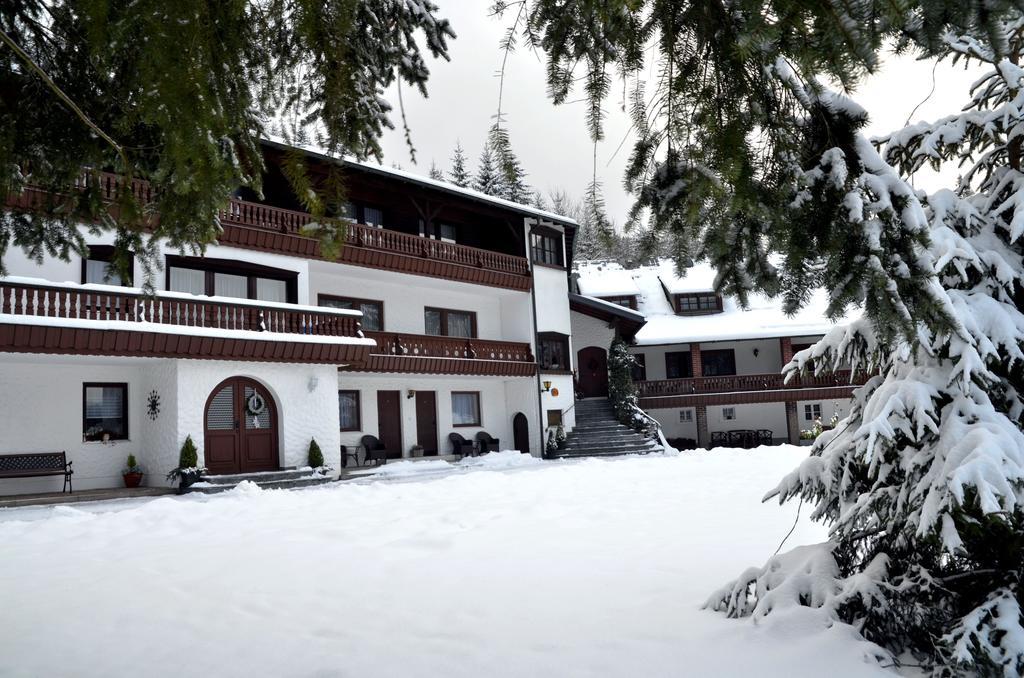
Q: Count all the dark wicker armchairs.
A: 3